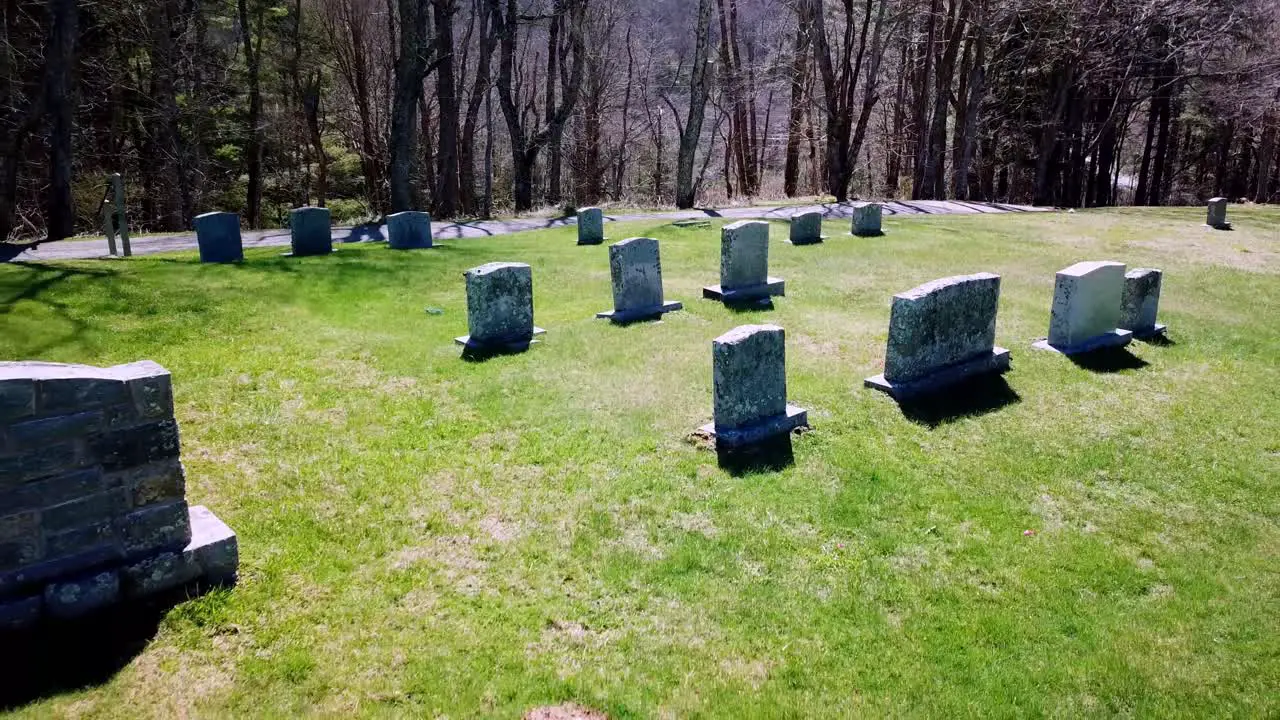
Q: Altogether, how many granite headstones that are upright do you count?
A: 14